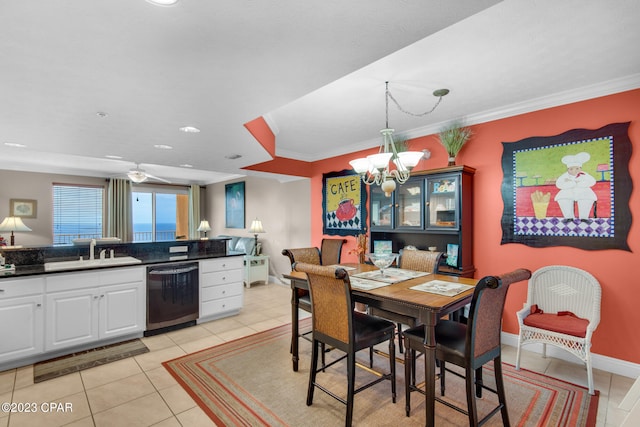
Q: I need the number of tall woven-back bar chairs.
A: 5